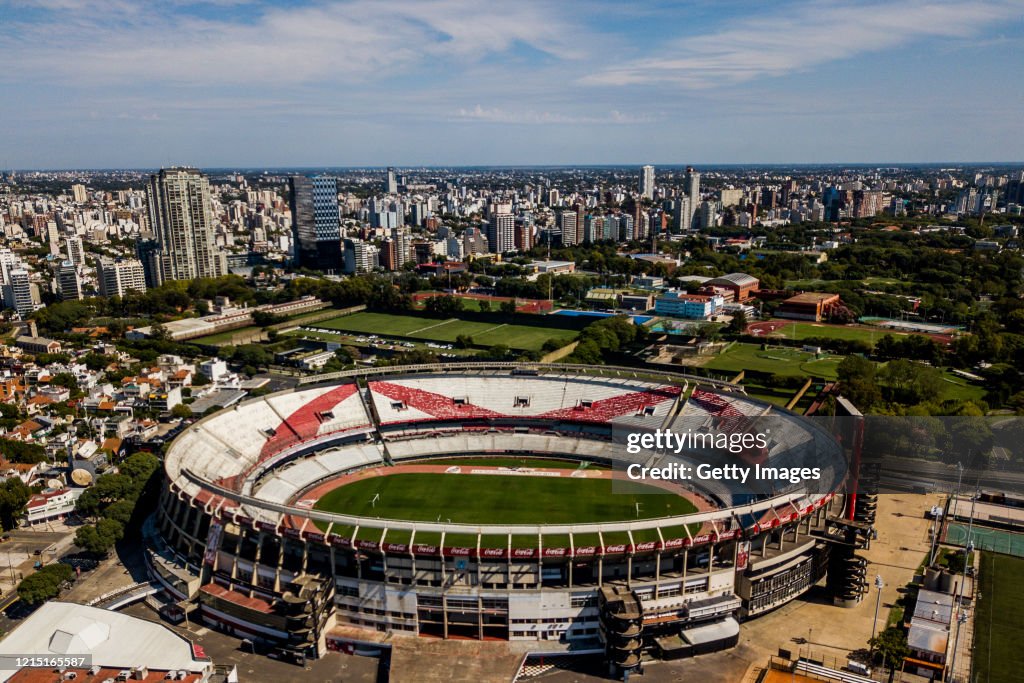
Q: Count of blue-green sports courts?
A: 1